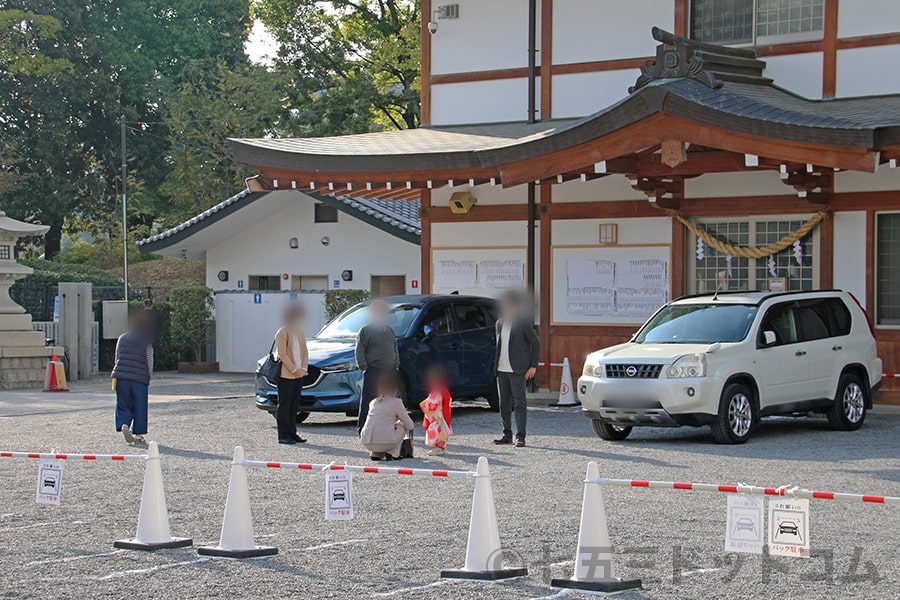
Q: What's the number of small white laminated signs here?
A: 4